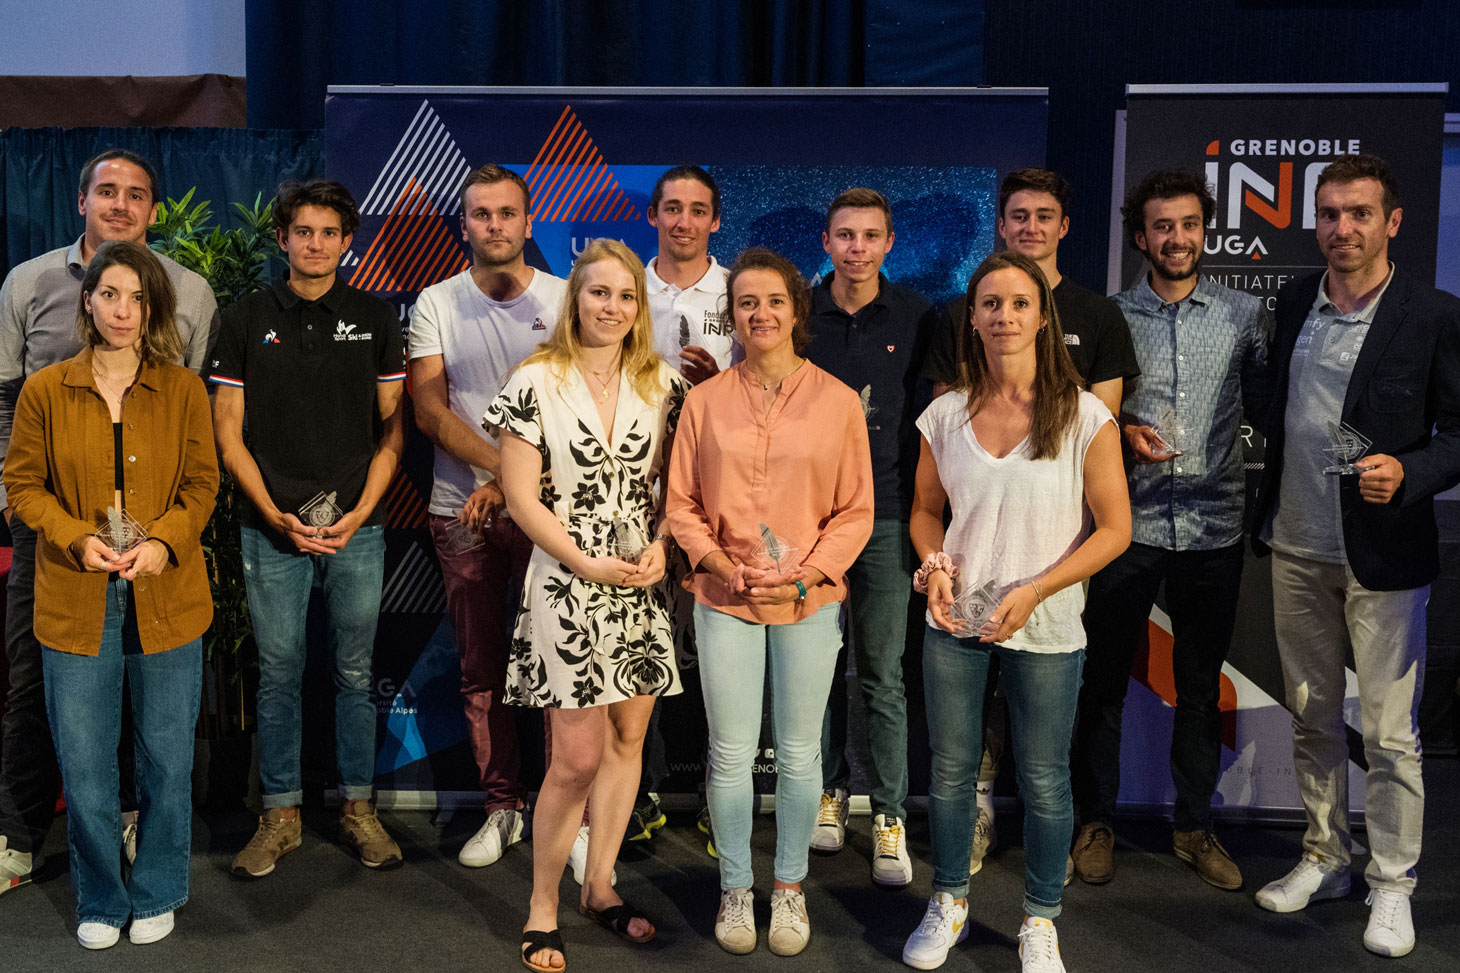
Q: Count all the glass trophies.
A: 10